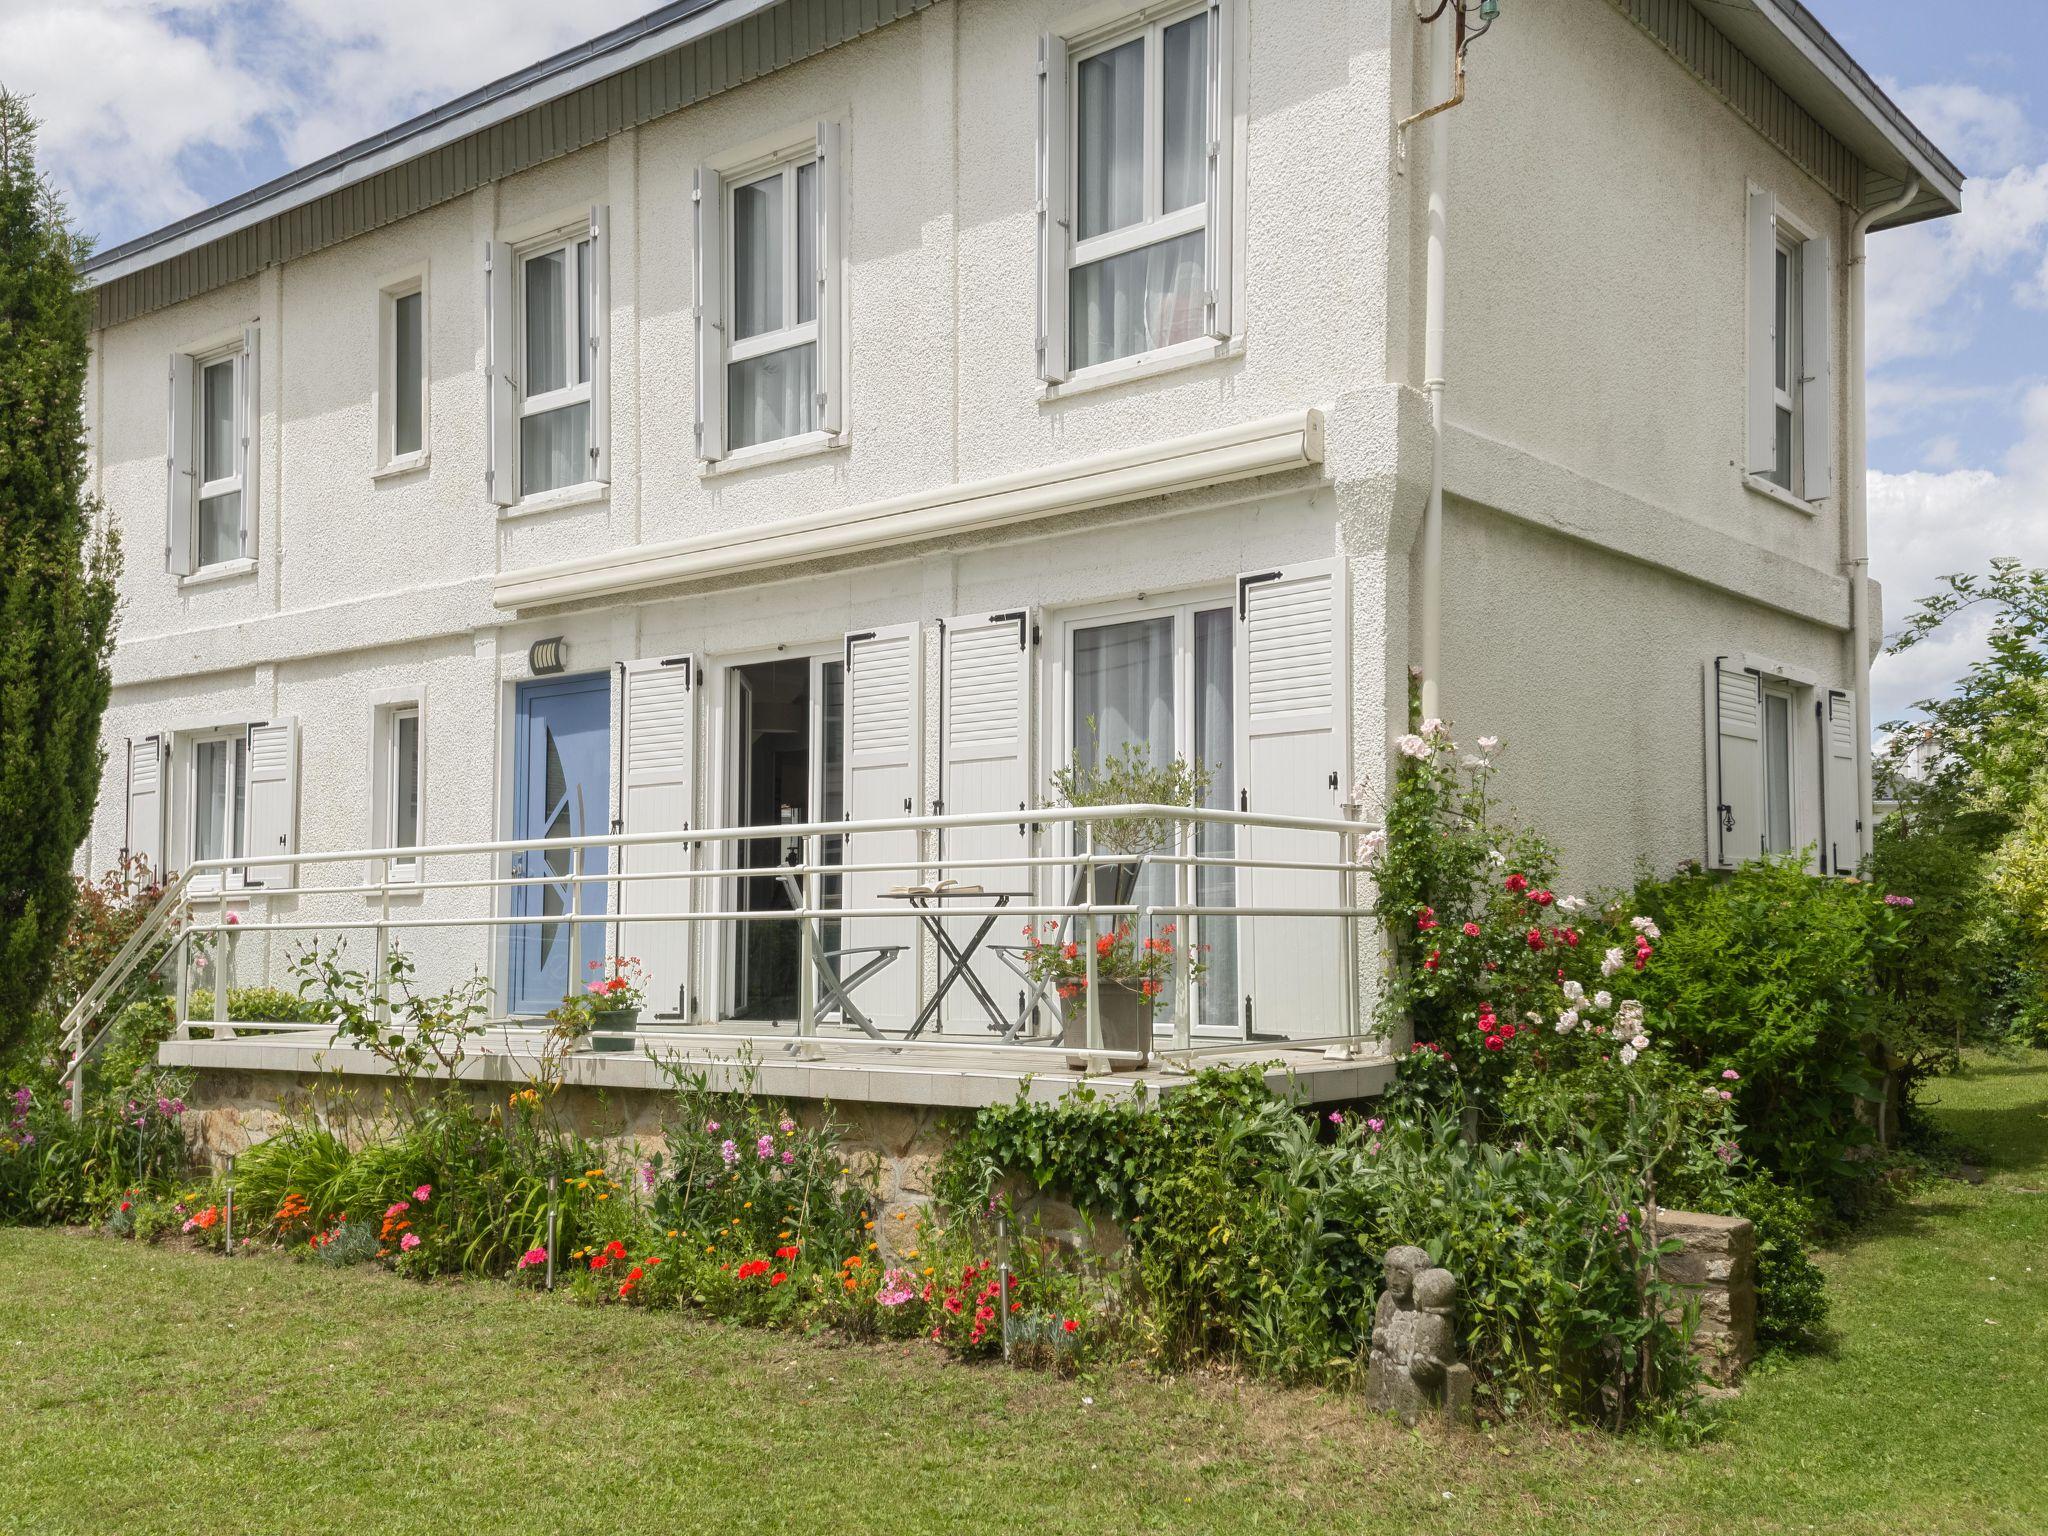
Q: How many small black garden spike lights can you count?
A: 3